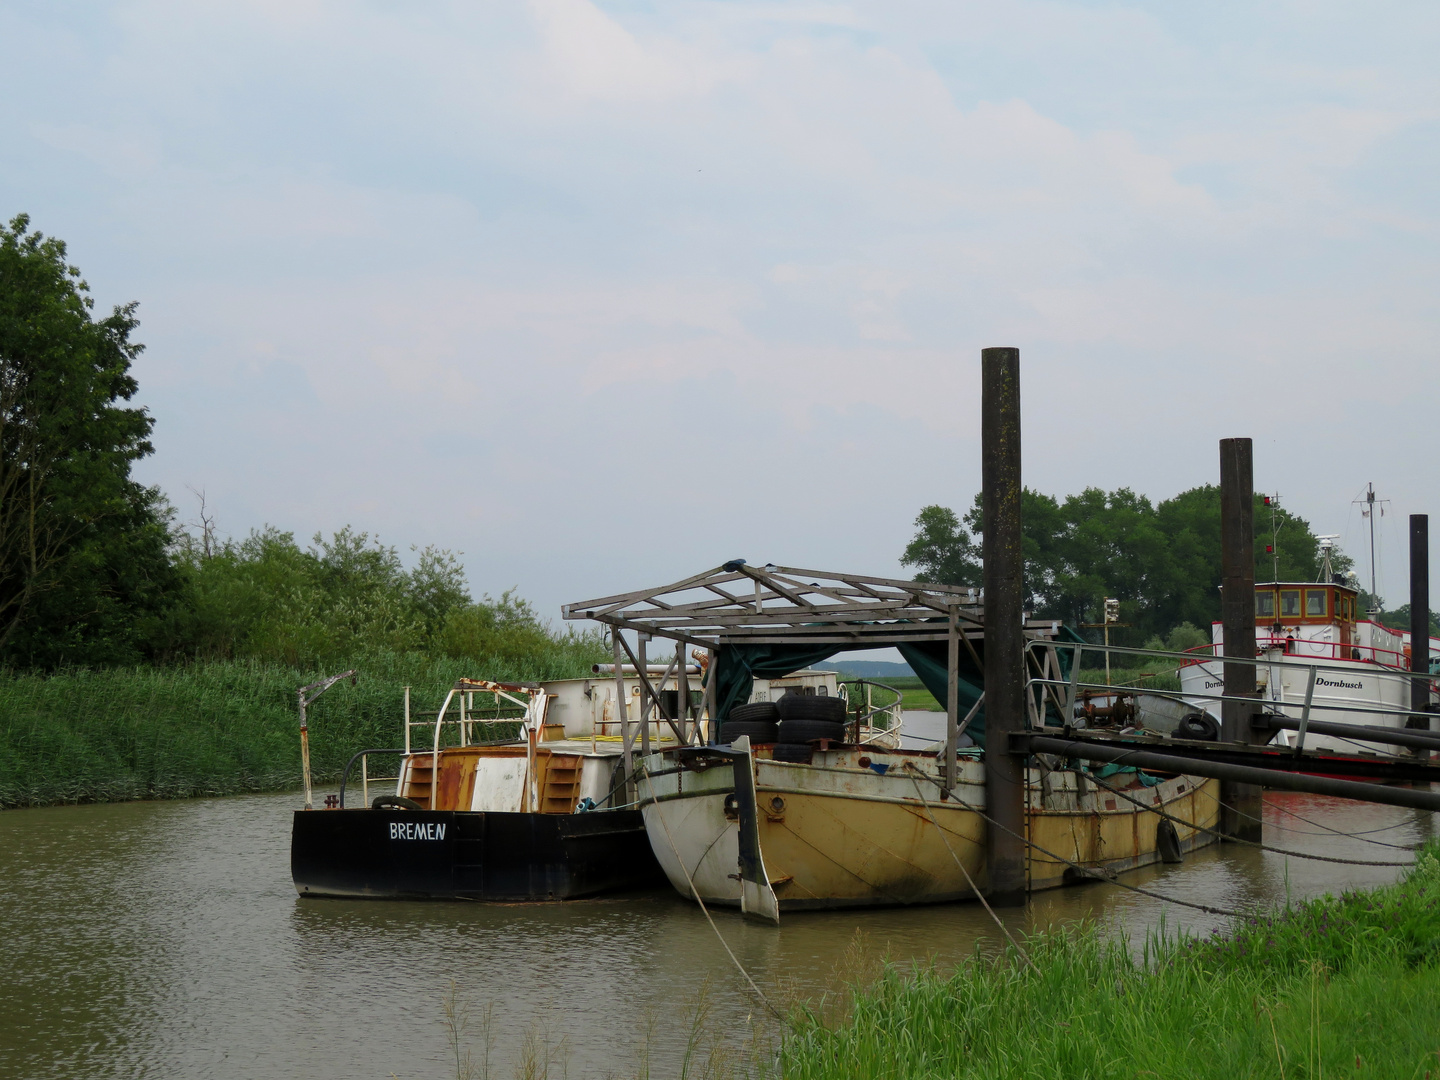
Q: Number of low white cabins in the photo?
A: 1